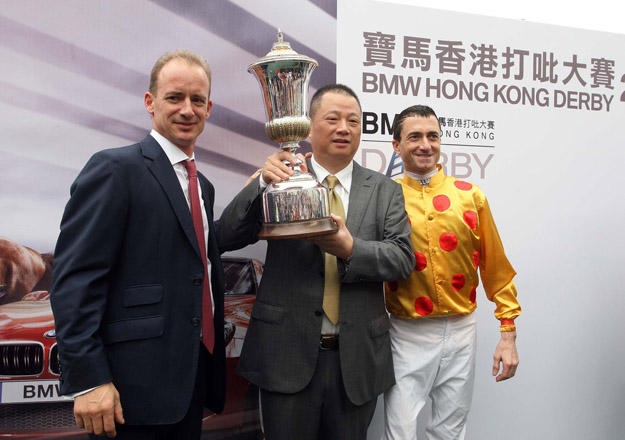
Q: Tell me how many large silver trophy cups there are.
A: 1